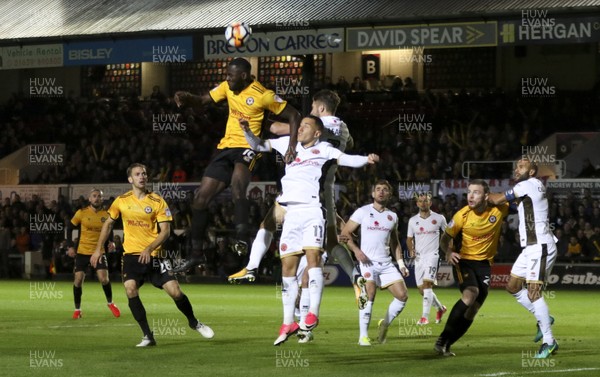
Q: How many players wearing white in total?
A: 5